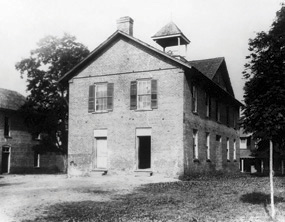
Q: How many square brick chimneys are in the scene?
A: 1